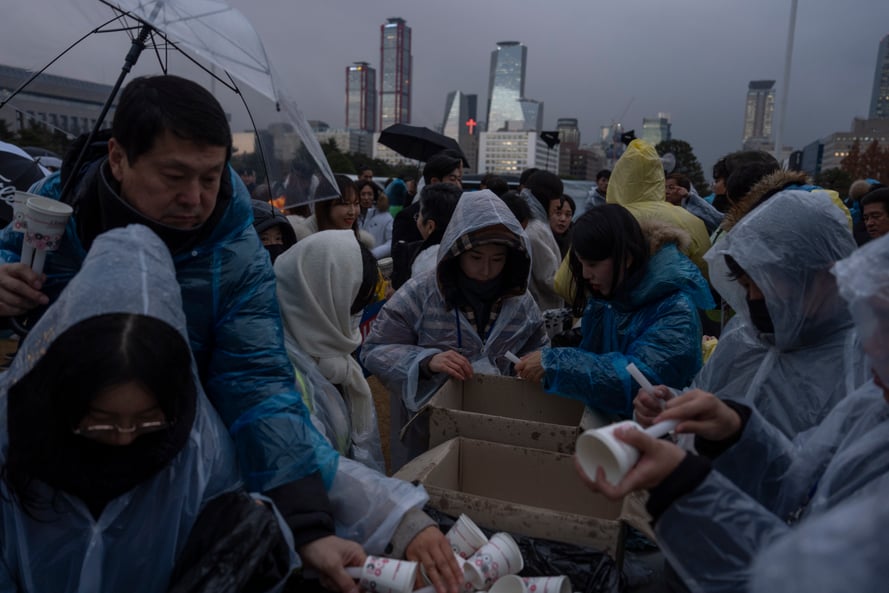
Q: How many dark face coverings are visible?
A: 3